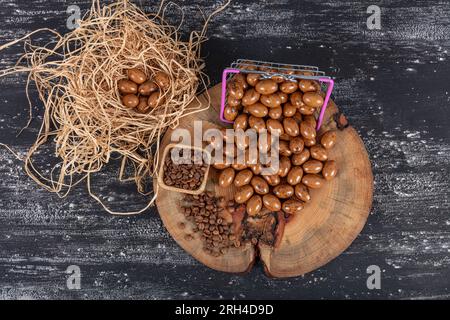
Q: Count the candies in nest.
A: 7